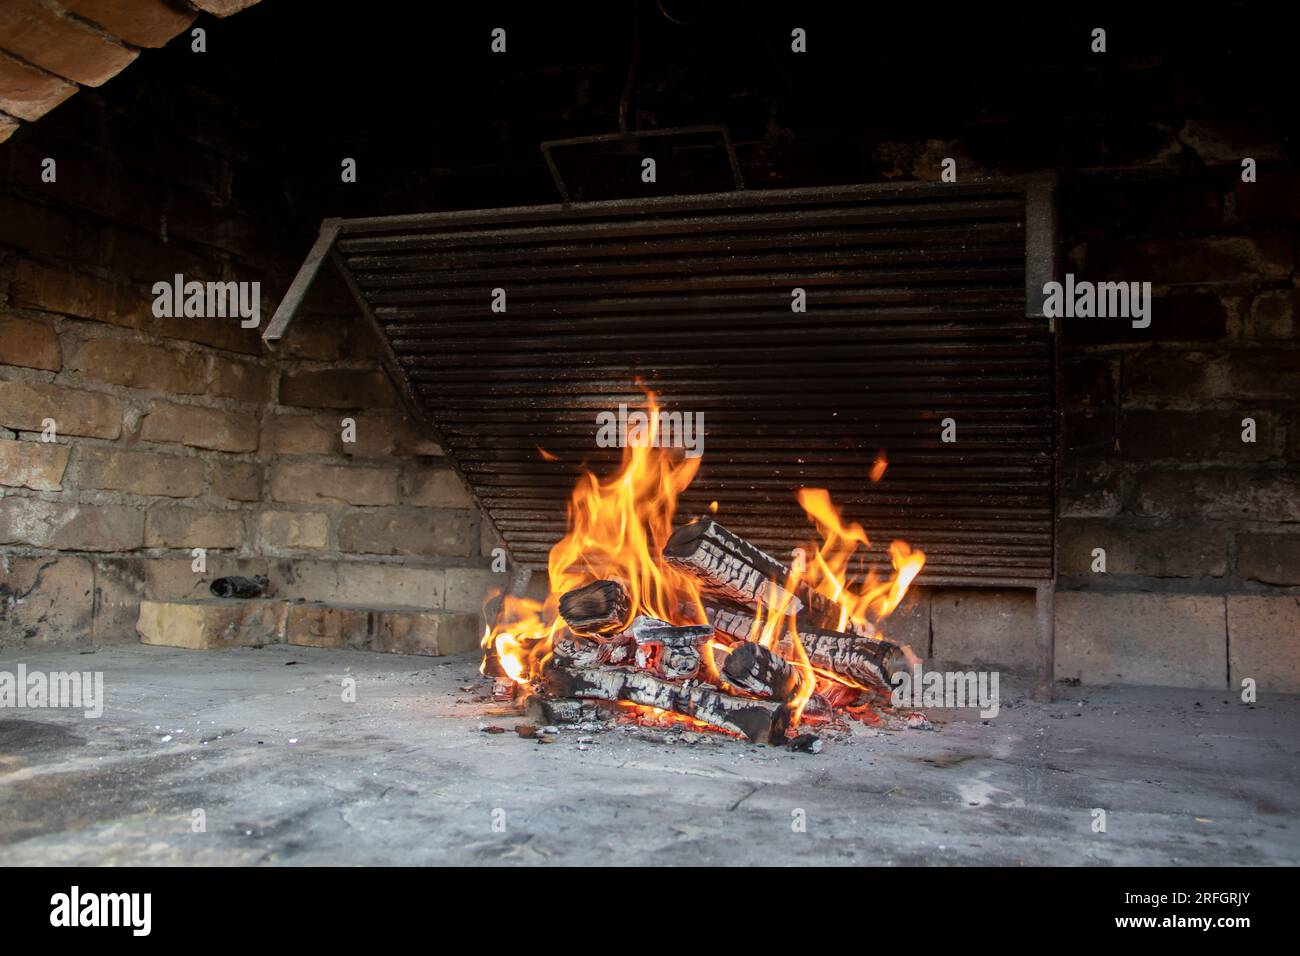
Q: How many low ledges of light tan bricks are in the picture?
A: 1